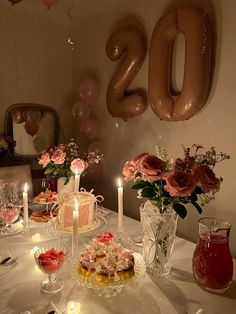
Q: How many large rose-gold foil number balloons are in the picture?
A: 2